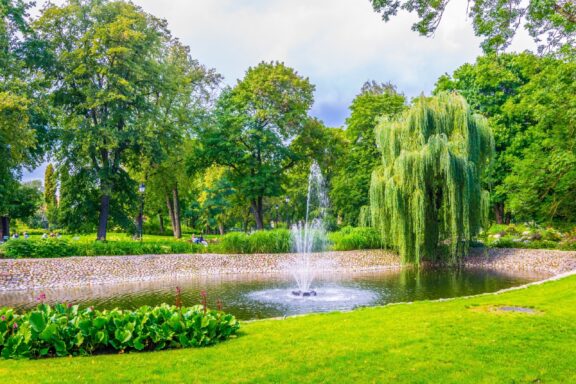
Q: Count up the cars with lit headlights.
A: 0